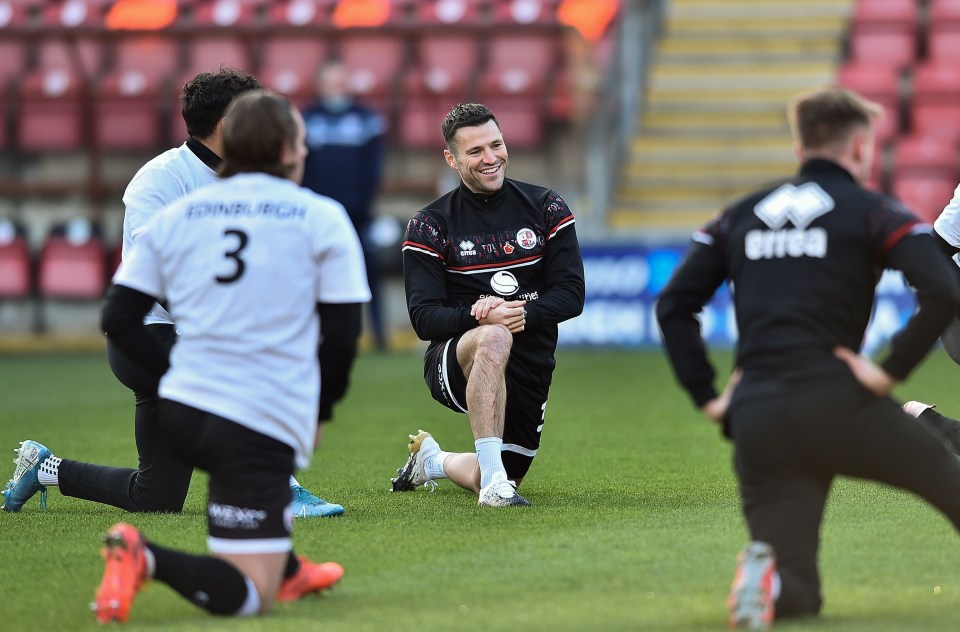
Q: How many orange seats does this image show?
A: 3